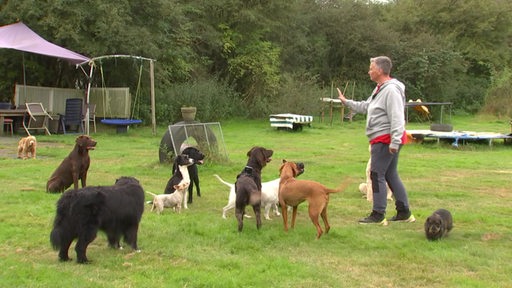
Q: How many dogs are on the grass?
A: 11